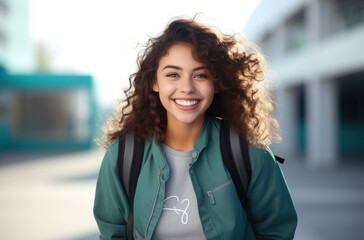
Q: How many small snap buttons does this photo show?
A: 3